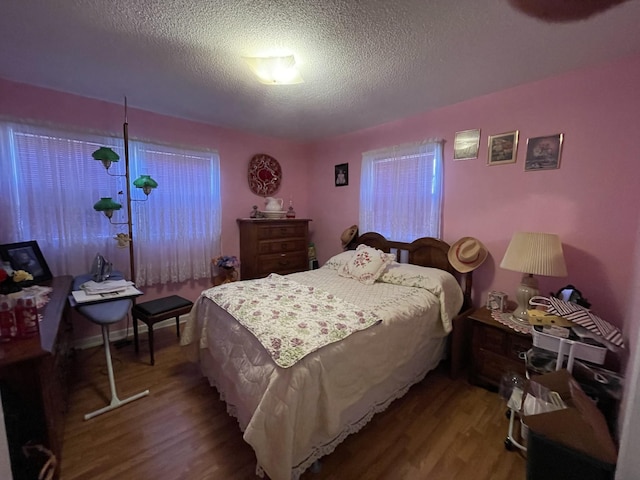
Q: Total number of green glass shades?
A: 3